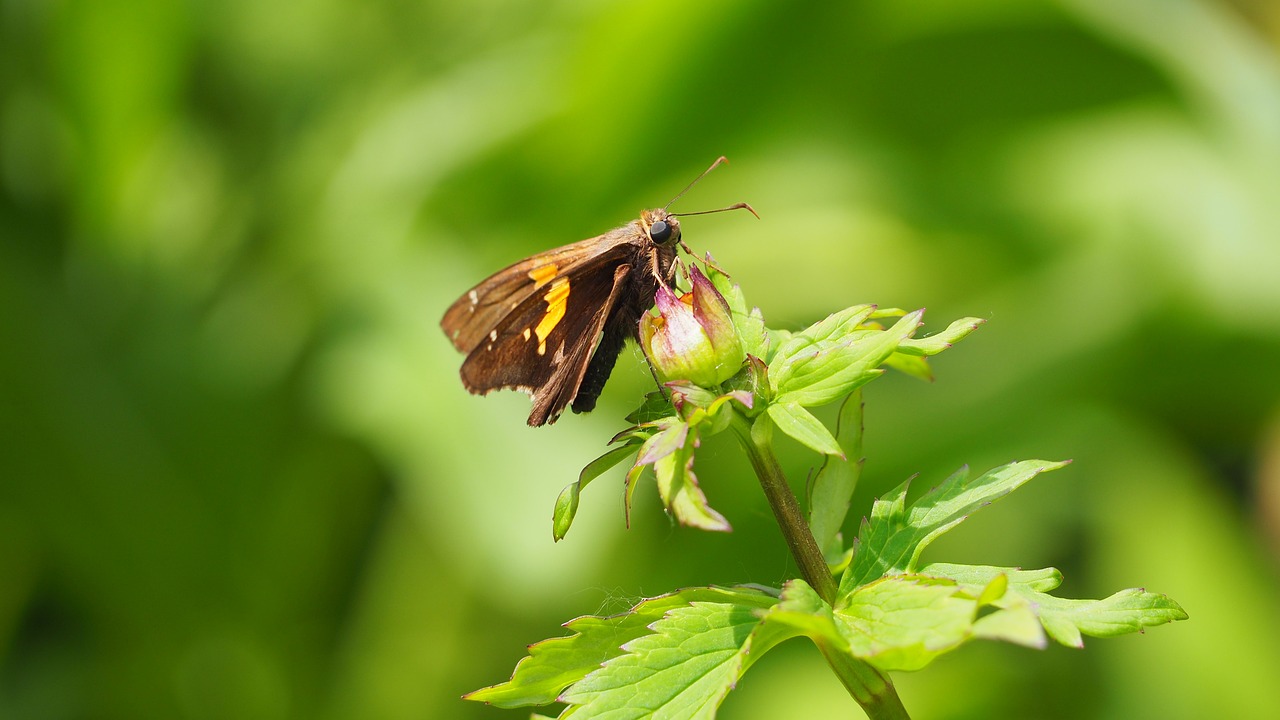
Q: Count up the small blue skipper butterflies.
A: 0